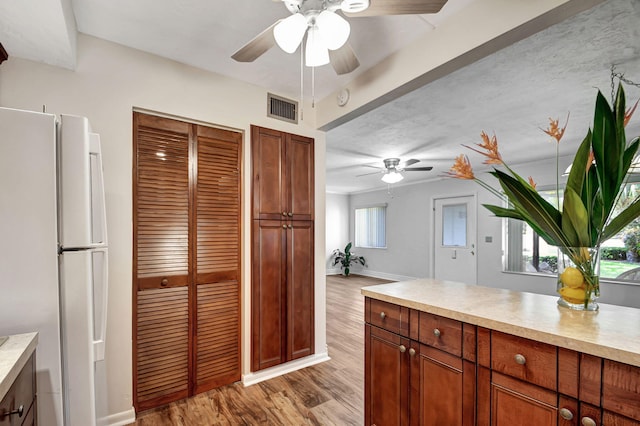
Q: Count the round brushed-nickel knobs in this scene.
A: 12